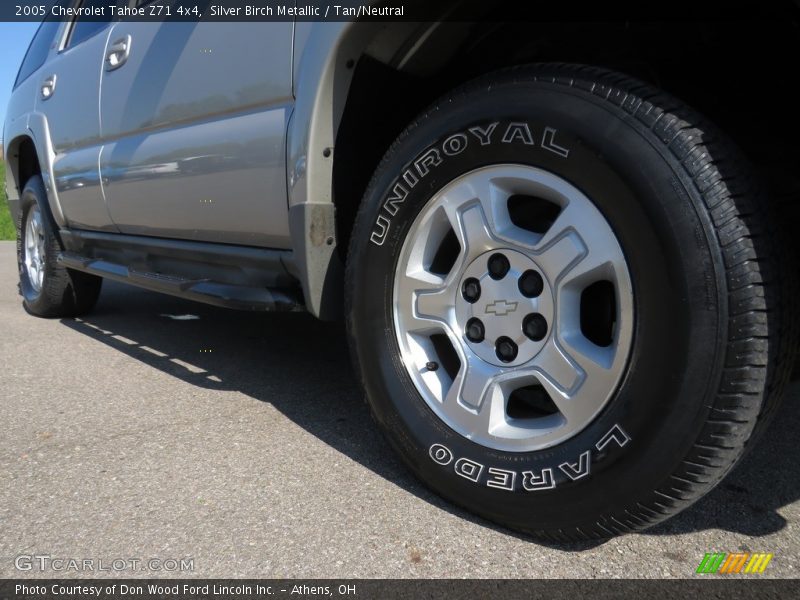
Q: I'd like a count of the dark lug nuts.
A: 6